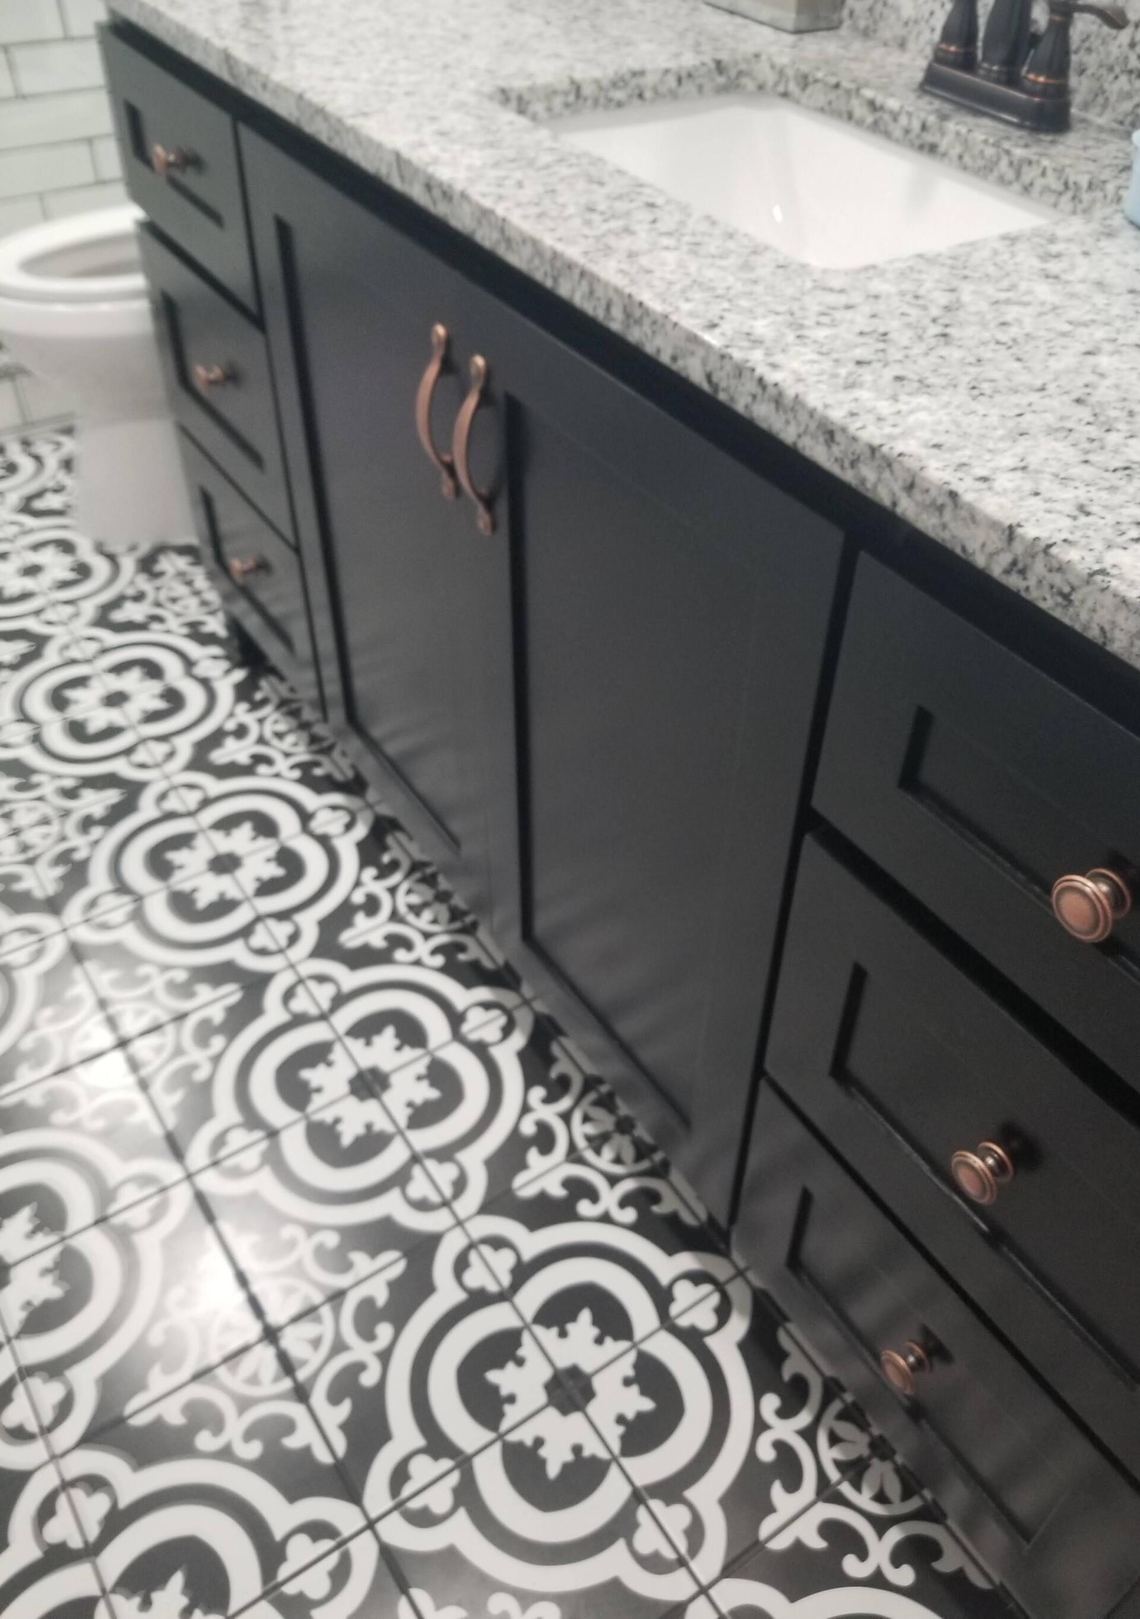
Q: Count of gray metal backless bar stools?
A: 0